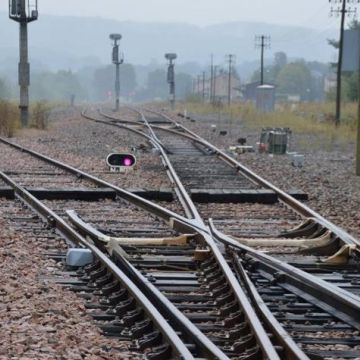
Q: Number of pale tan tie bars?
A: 2